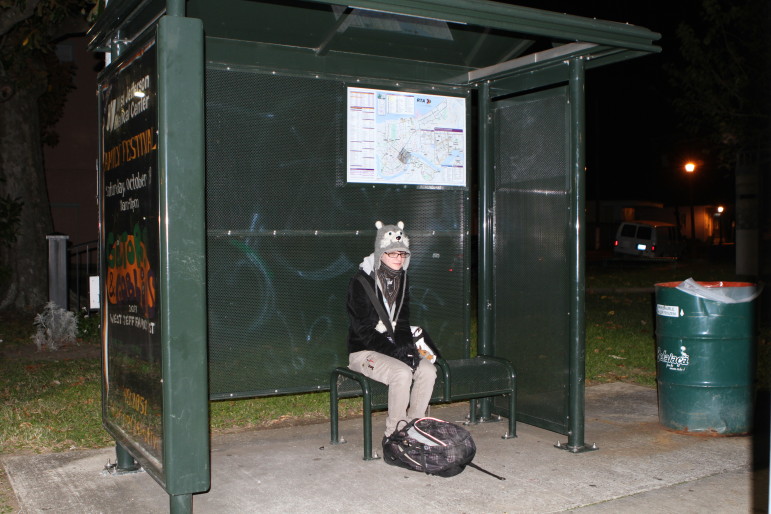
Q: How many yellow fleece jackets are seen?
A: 0